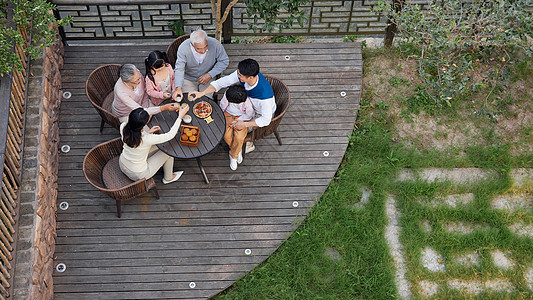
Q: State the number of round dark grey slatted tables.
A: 1